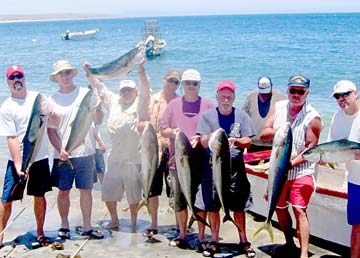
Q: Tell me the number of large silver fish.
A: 8